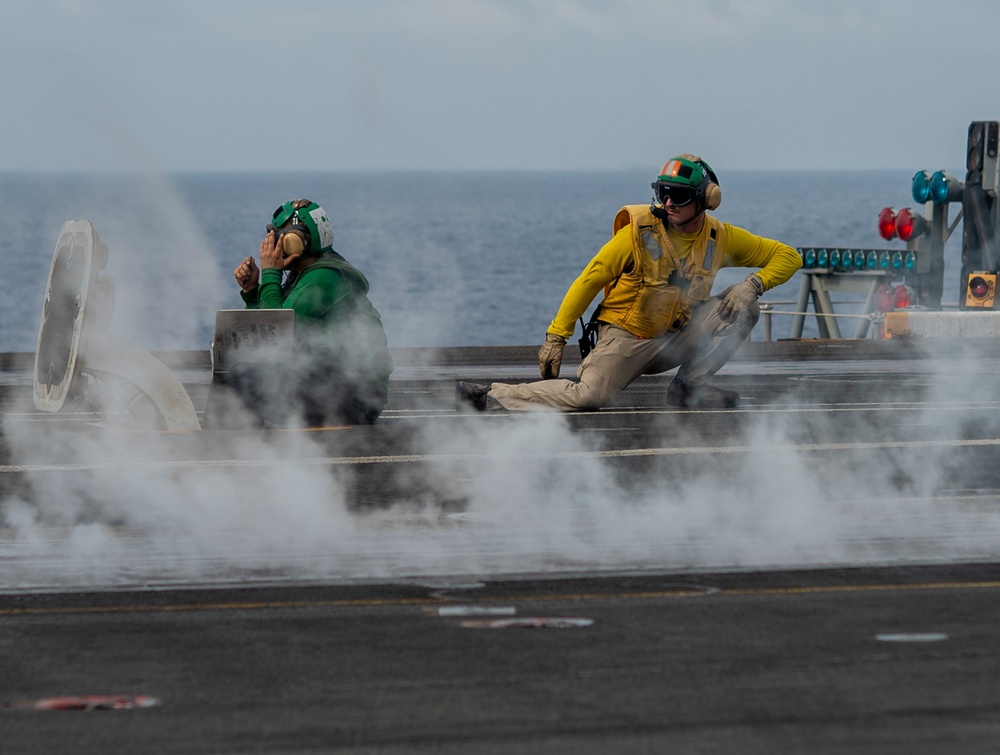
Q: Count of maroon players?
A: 0